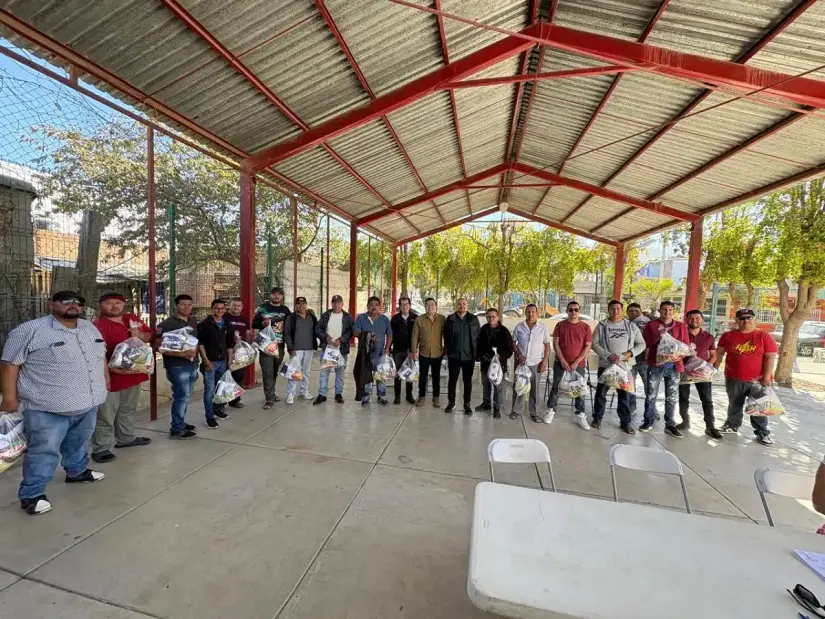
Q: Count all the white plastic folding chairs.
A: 3